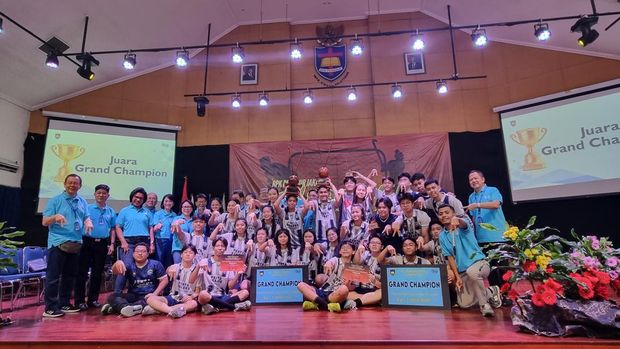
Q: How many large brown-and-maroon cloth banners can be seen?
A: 1